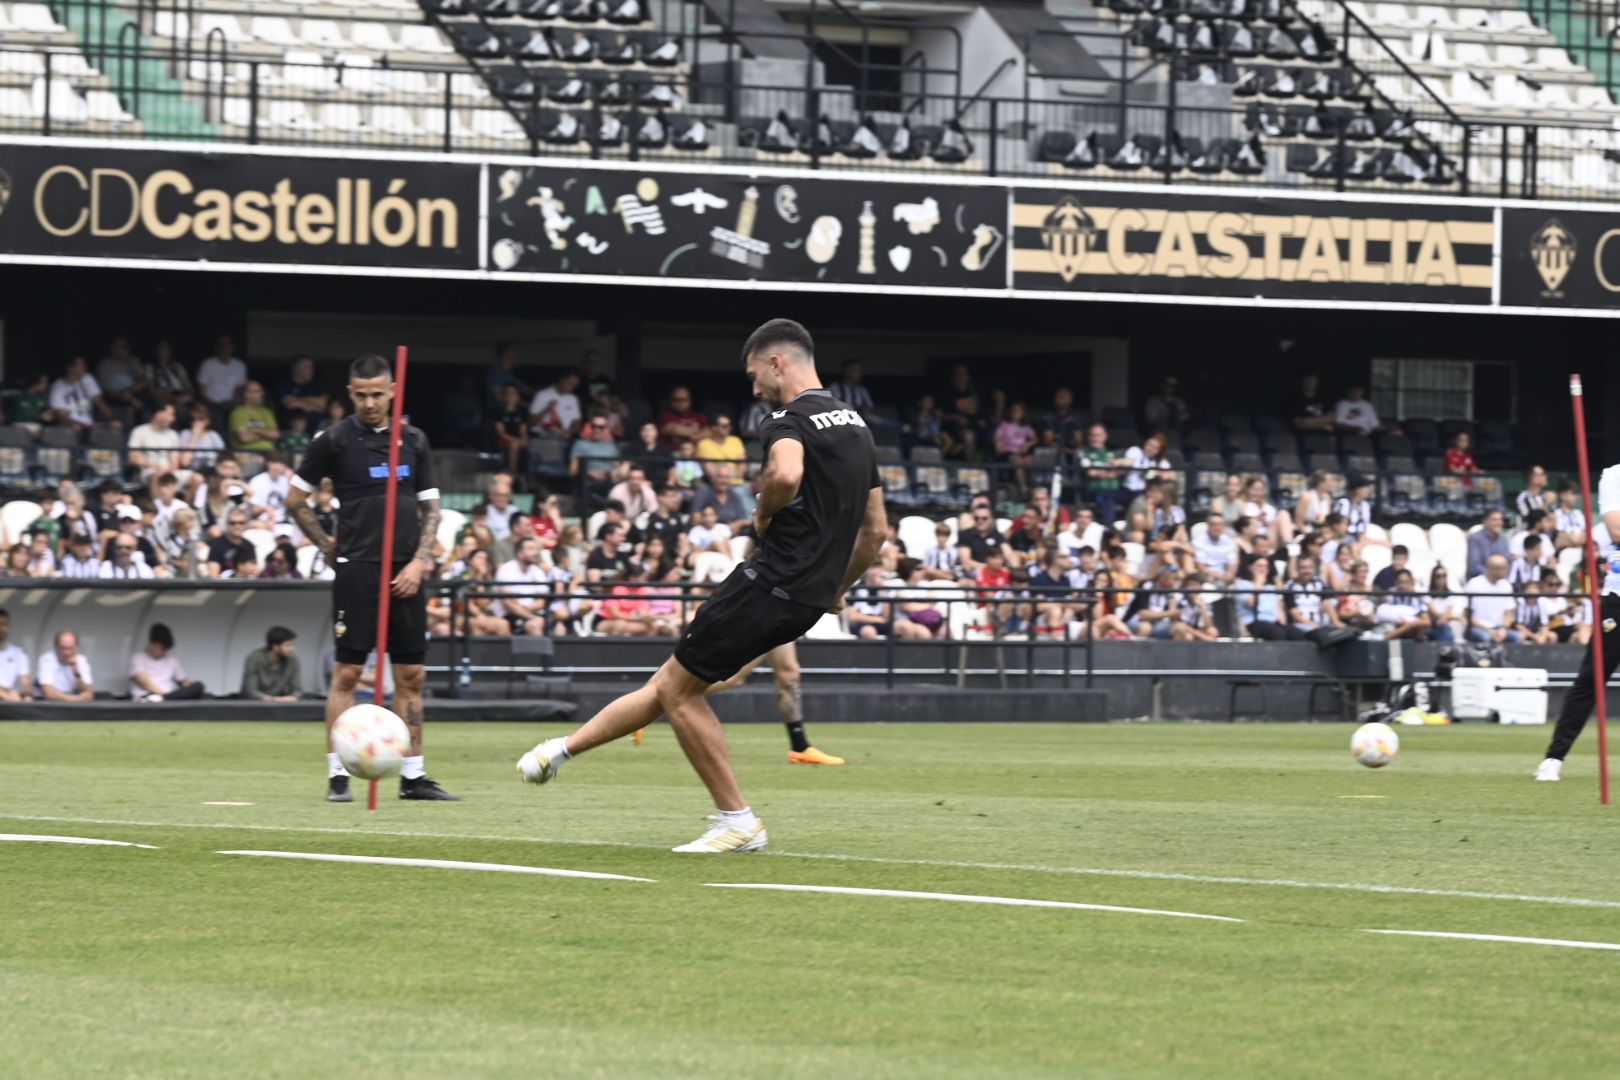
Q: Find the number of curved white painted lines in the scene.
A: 4